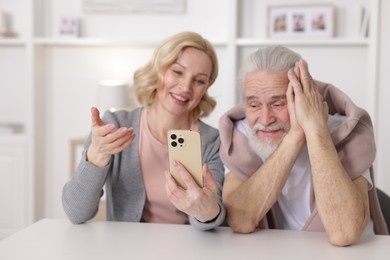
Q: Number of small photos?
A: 3